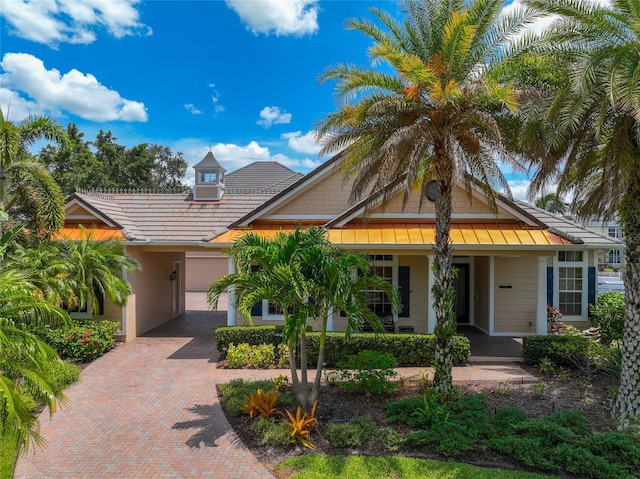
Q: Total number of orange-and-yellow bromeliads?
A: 2